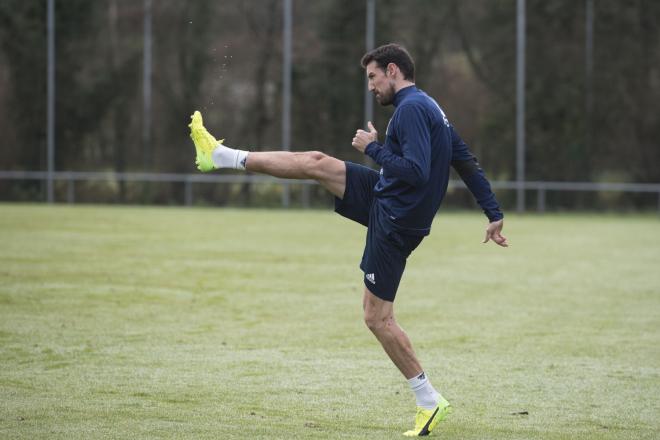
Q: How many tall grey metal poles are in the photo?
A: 6